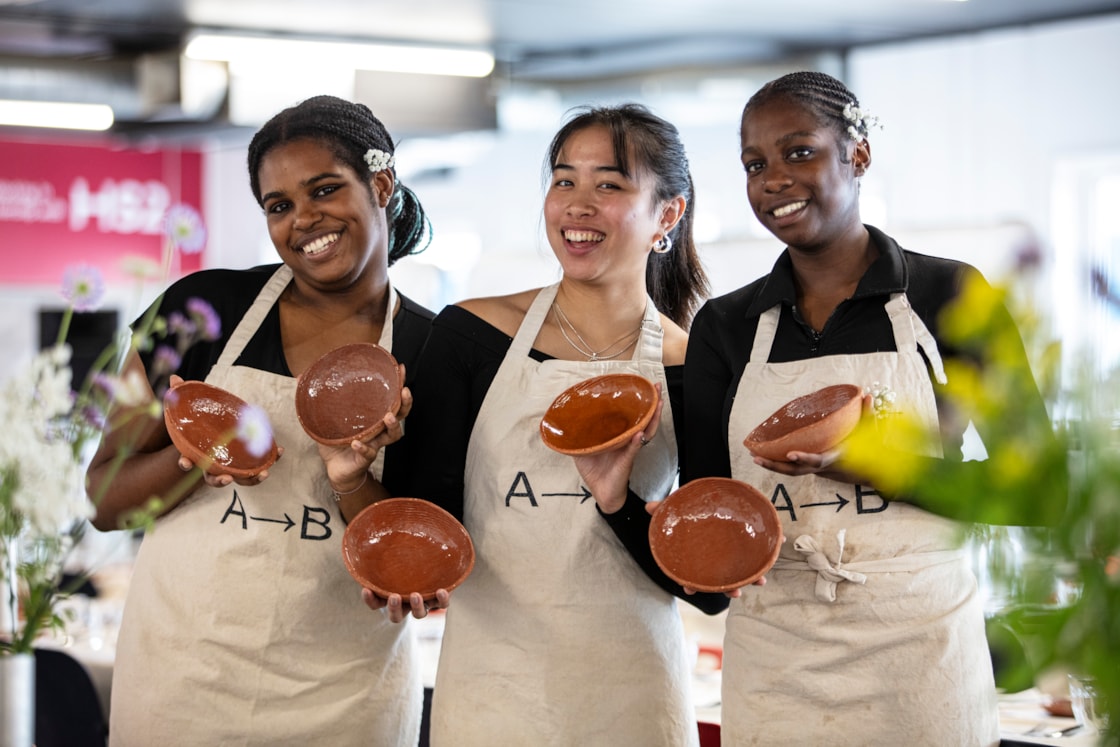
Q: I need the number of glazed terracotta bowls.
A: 6